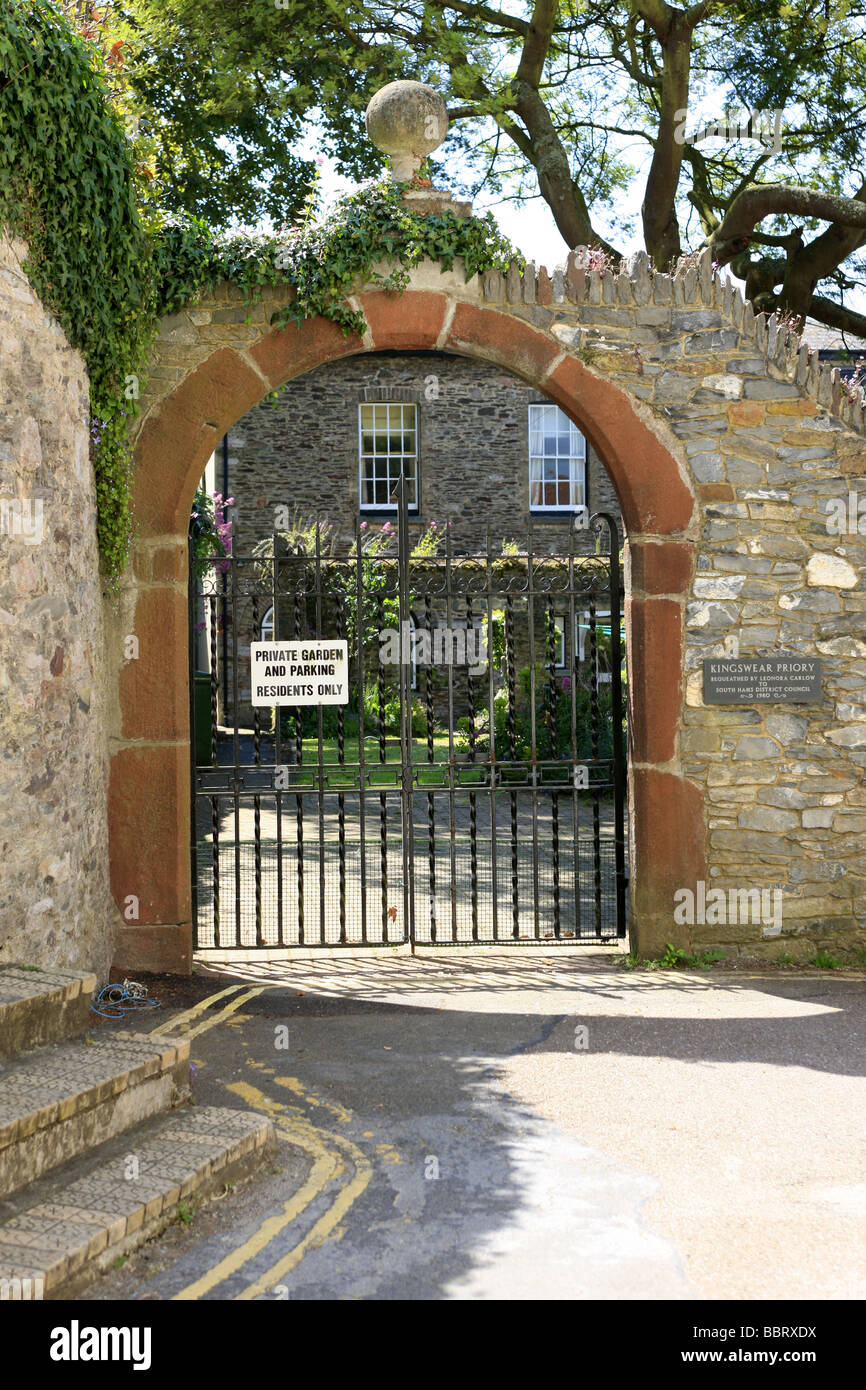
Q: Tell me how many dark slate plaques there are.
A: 1